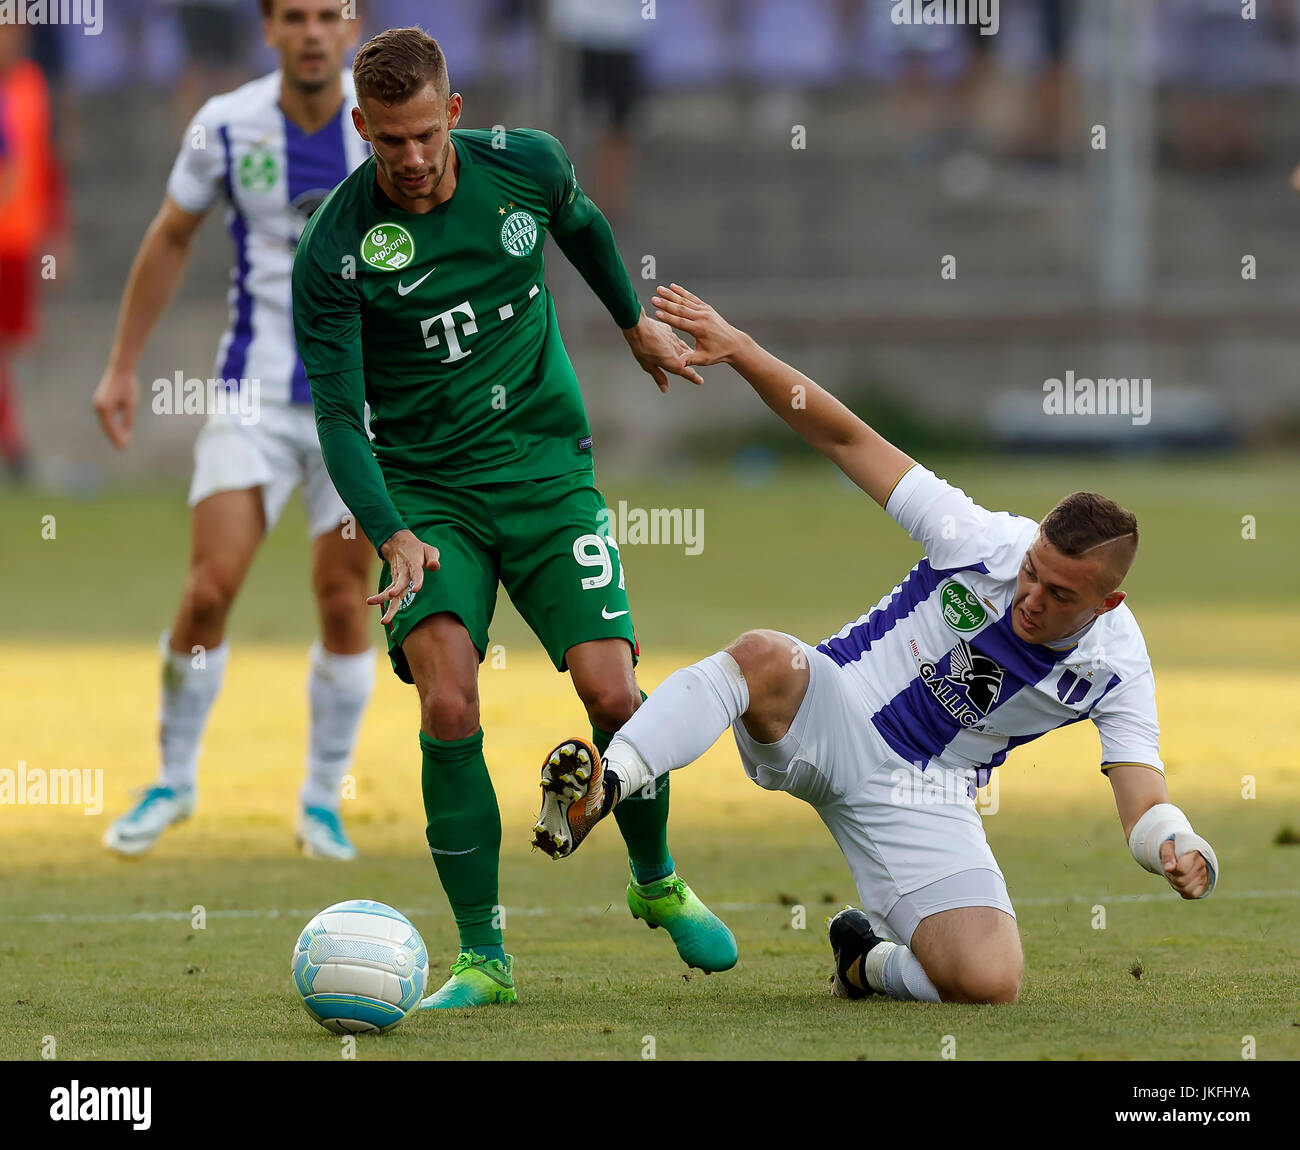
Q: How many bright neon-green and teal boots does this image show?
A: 2